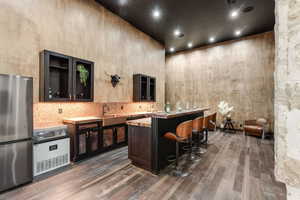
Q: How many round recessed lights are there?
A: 8